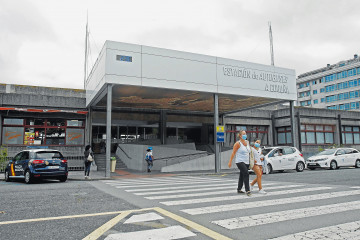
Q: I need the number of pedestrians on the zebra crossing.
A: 2